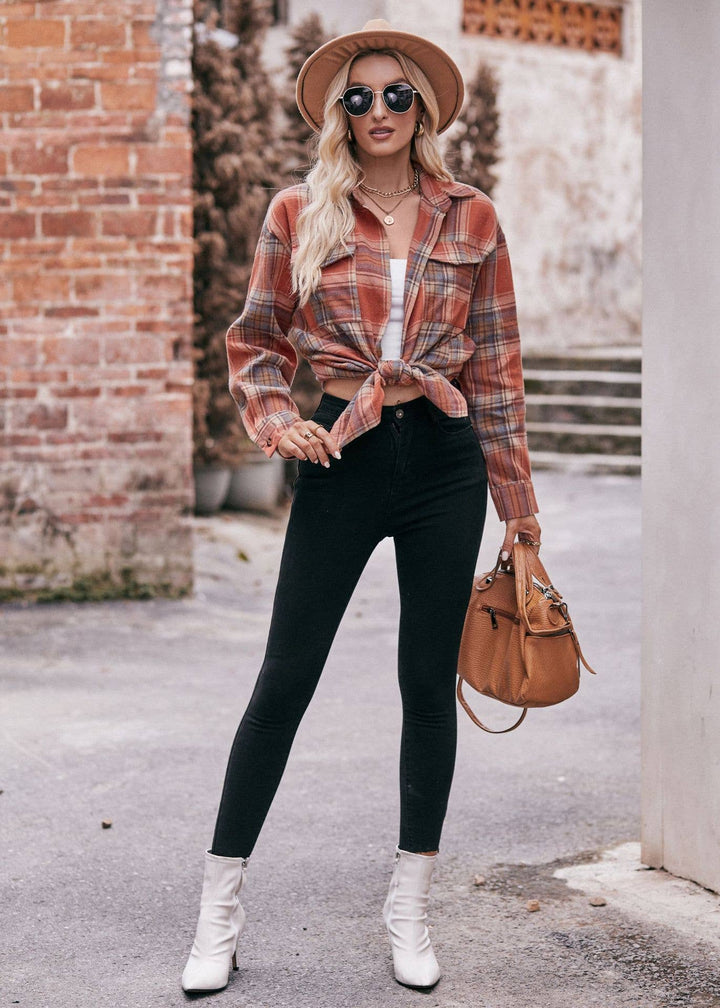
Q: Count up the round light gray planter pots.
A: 2